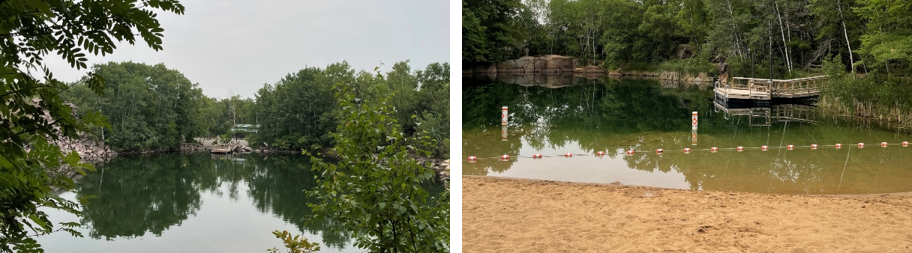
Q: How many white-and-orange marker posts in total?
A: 2